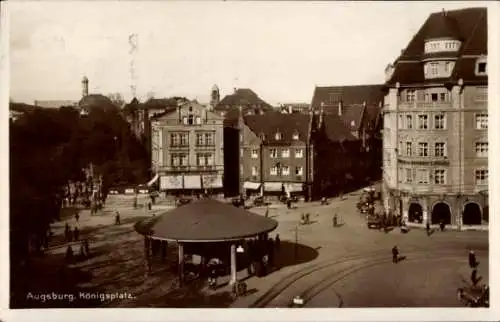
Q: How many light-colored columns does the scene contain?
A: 2